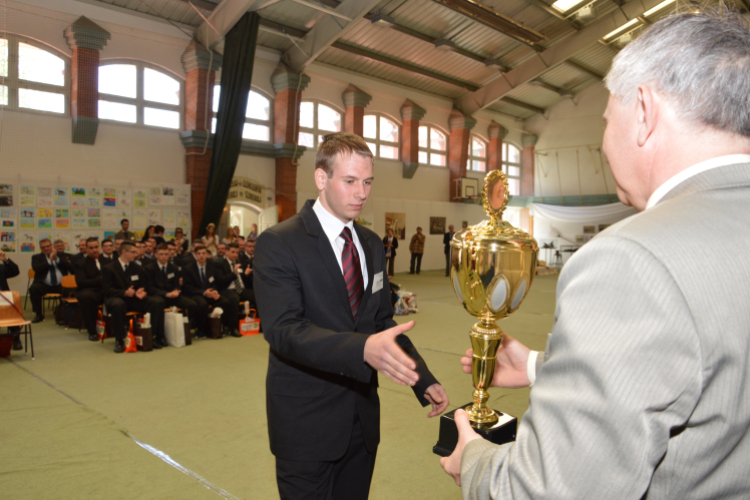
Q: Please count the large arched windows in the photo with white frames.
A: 8